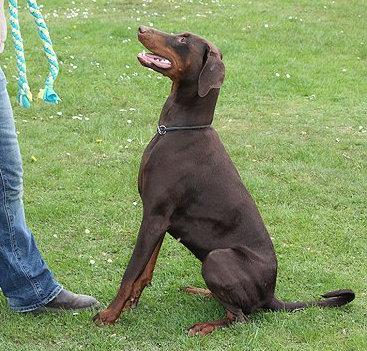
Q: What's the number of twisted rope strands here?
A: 2